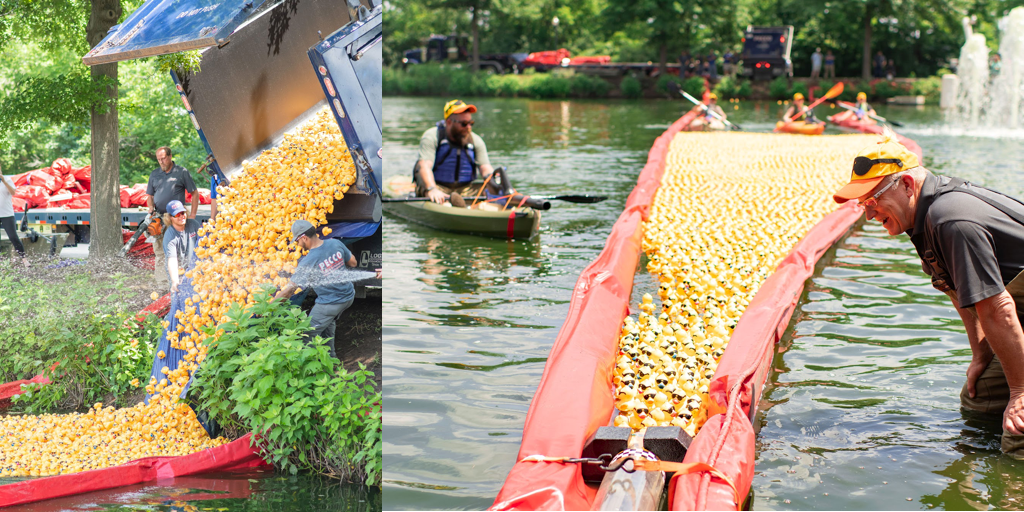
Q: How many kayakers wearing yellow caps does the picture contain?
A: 4